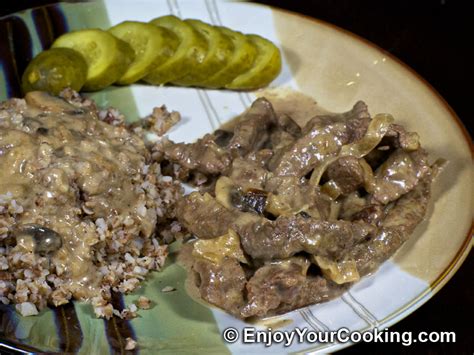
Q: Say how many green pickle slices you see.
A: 7